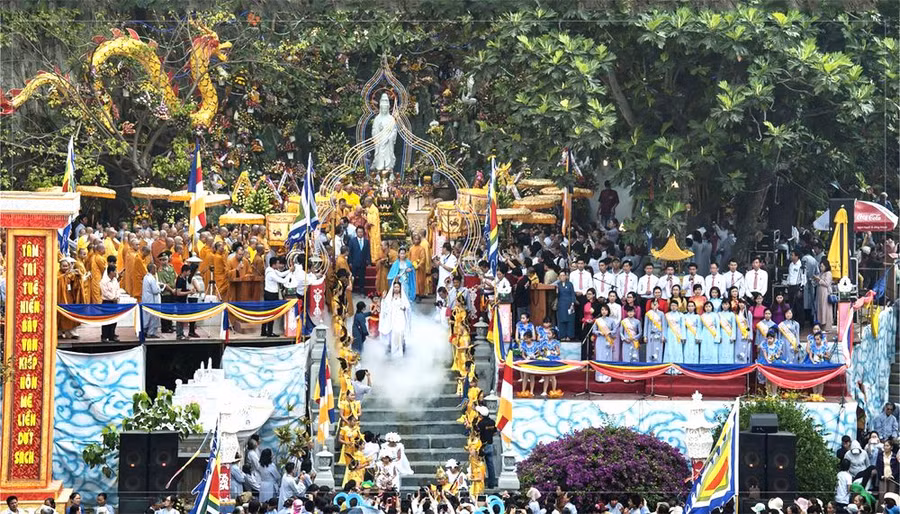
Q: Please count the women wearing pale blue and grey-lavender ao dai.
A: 10